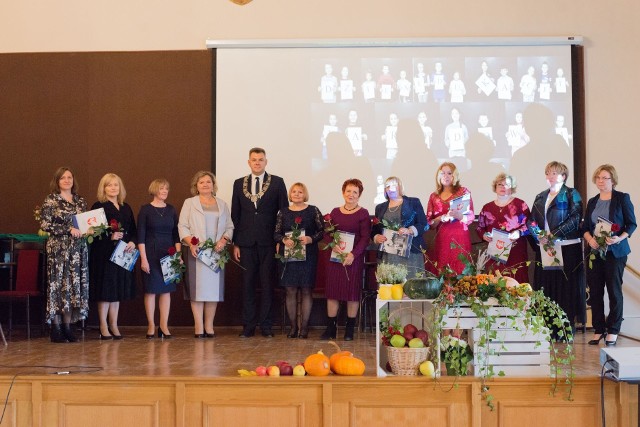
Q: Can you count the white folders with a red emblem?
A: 5